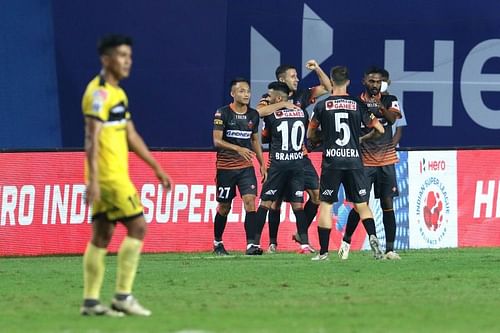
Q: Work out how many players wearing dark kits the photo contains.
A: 5